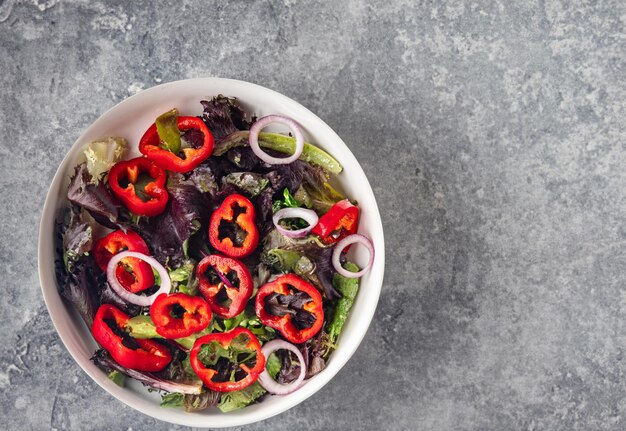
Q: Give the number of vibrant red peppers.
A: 10